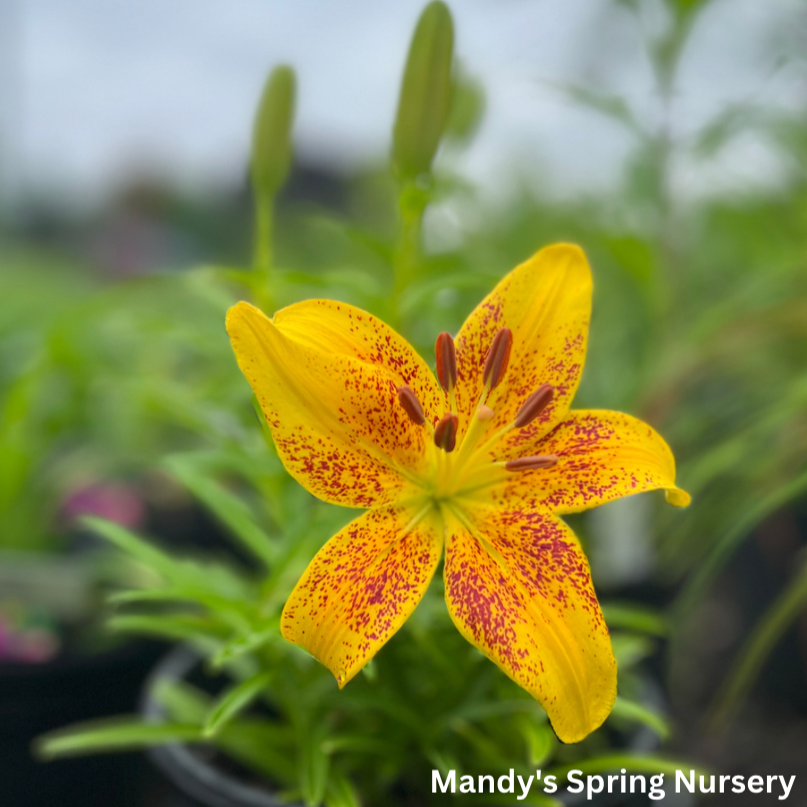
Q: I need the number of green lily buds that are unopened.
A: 2